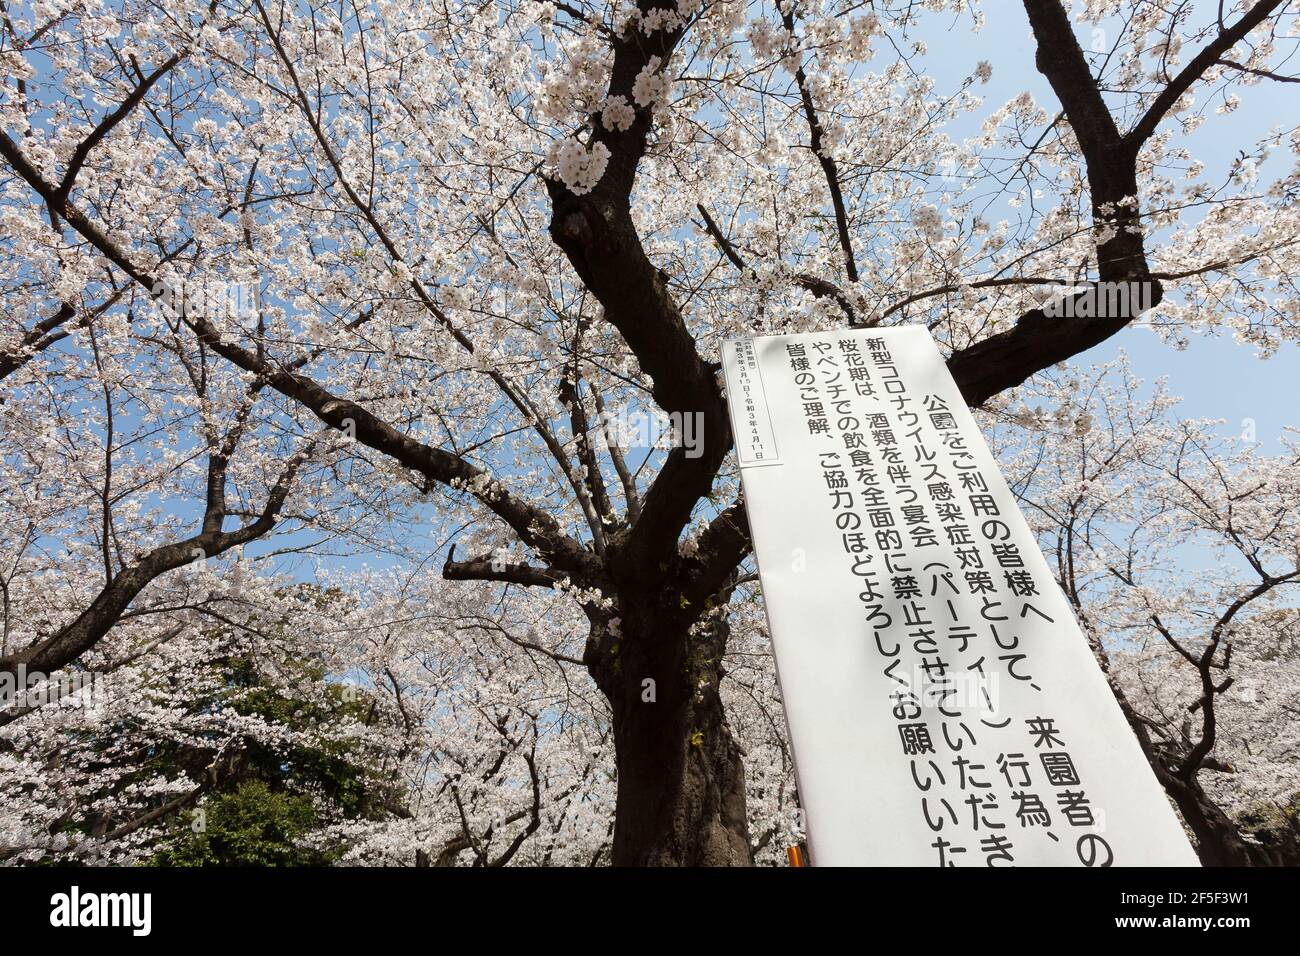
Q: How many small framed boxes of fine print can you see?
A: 1